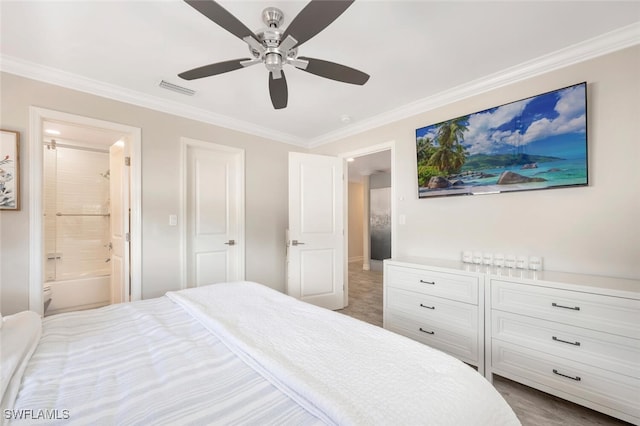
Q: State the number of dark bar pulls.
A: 6